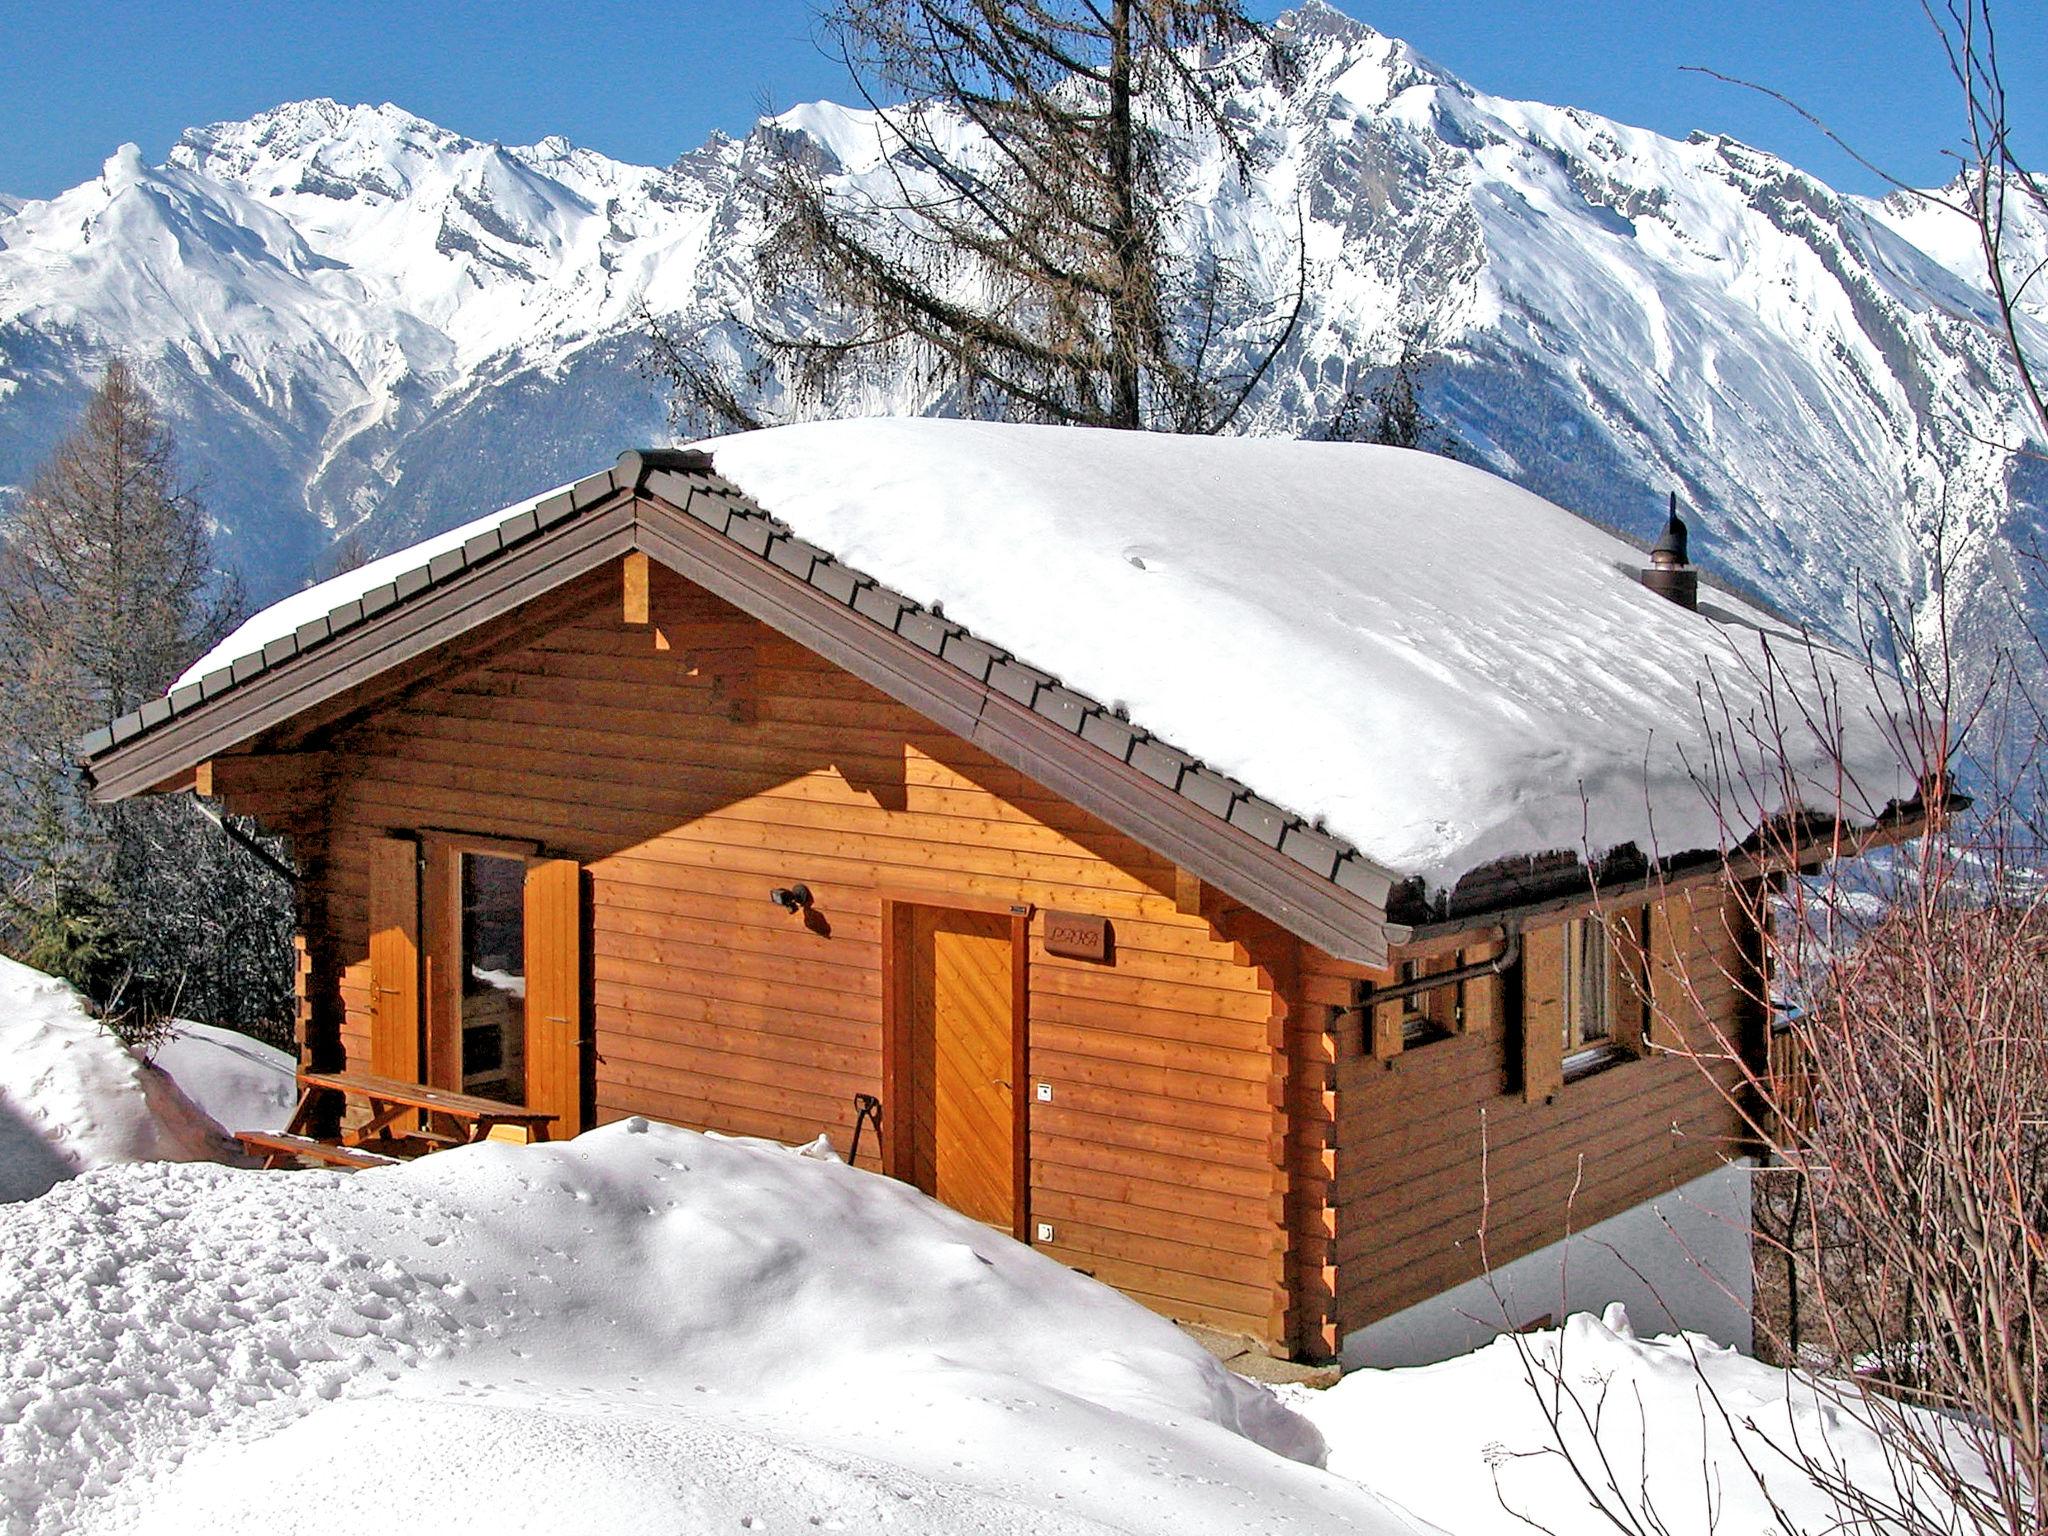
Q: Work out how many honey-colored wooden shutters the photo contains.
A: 6